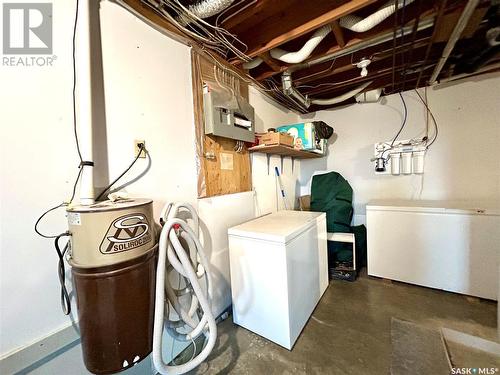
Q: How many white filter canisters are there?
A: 3